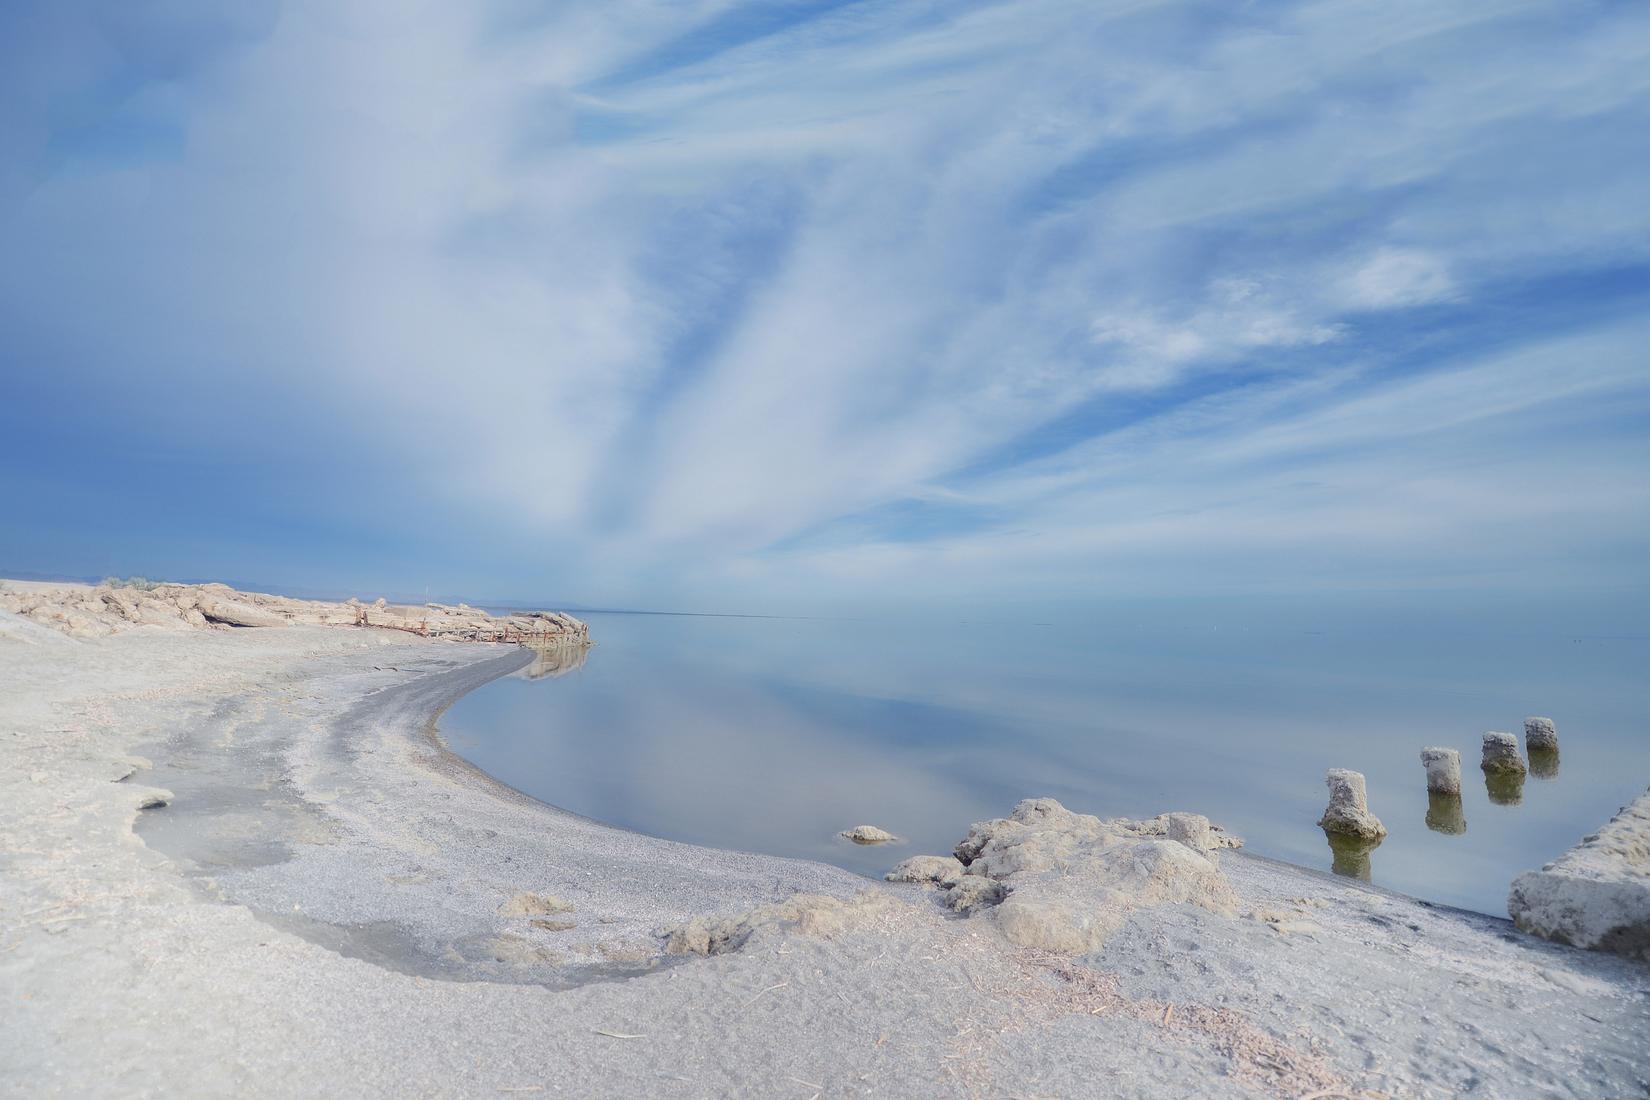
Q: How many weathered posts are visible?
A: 4